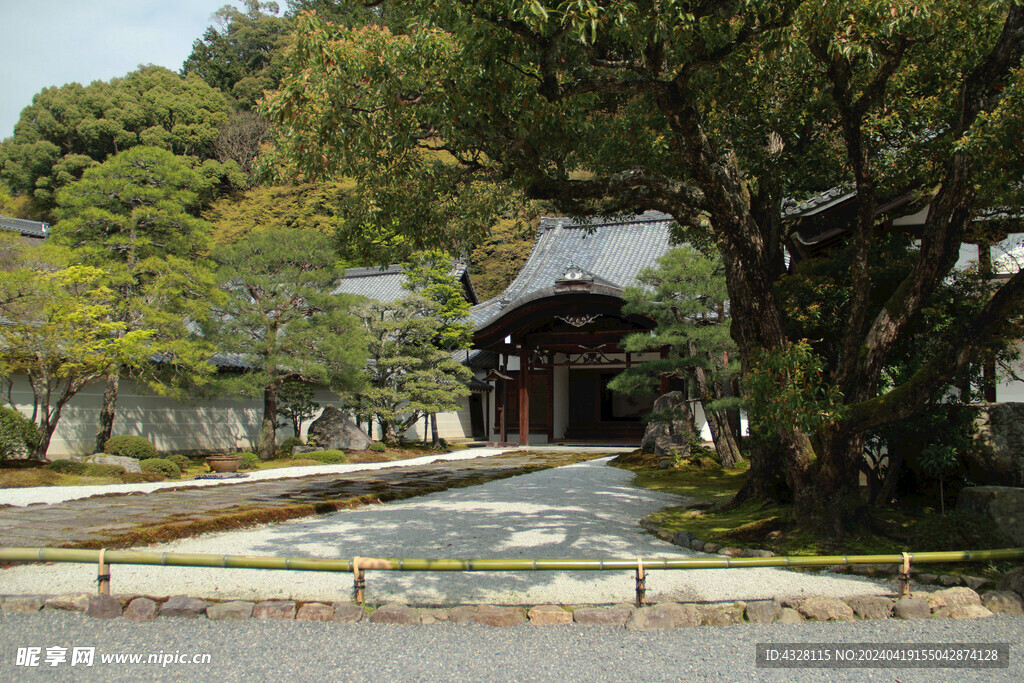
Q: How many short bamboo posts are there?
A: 4